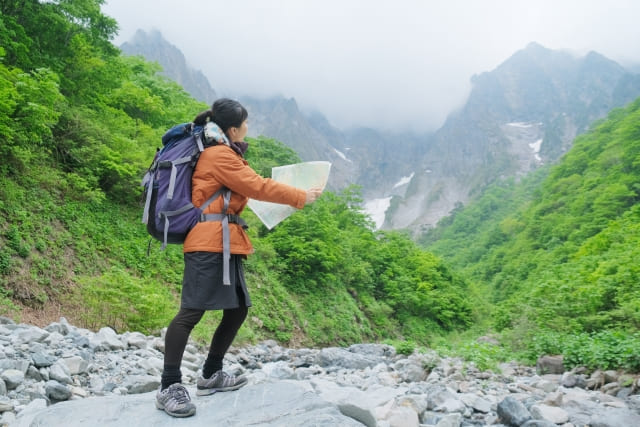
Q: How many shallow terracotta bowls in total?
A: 0